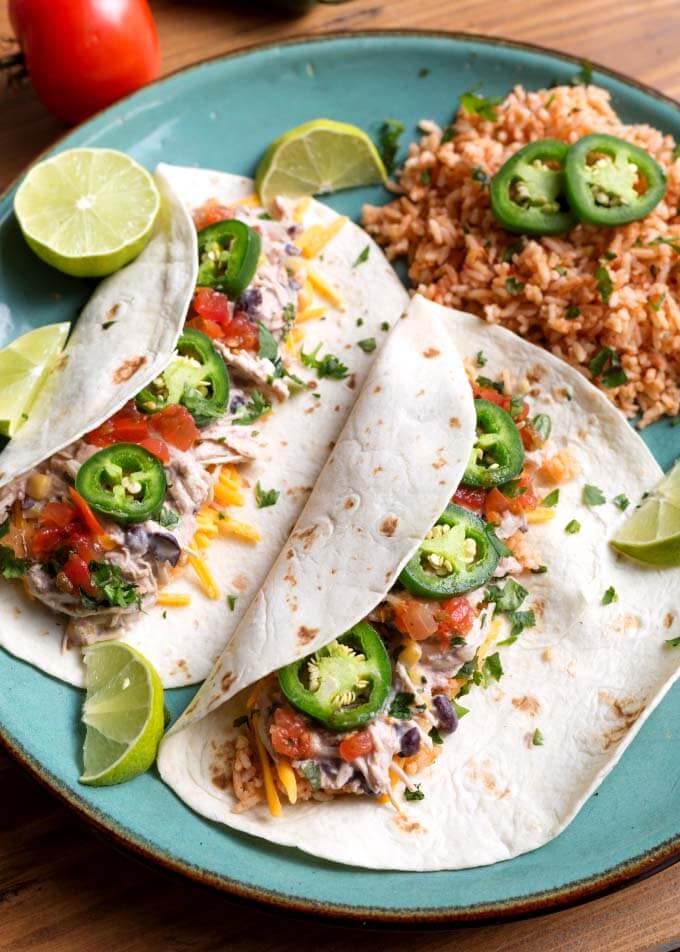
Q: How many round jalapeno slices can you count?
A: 8